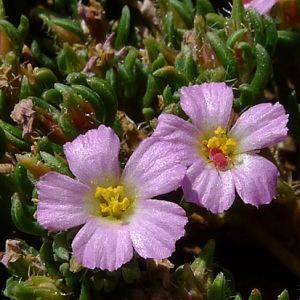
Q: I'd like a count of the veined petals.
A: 10